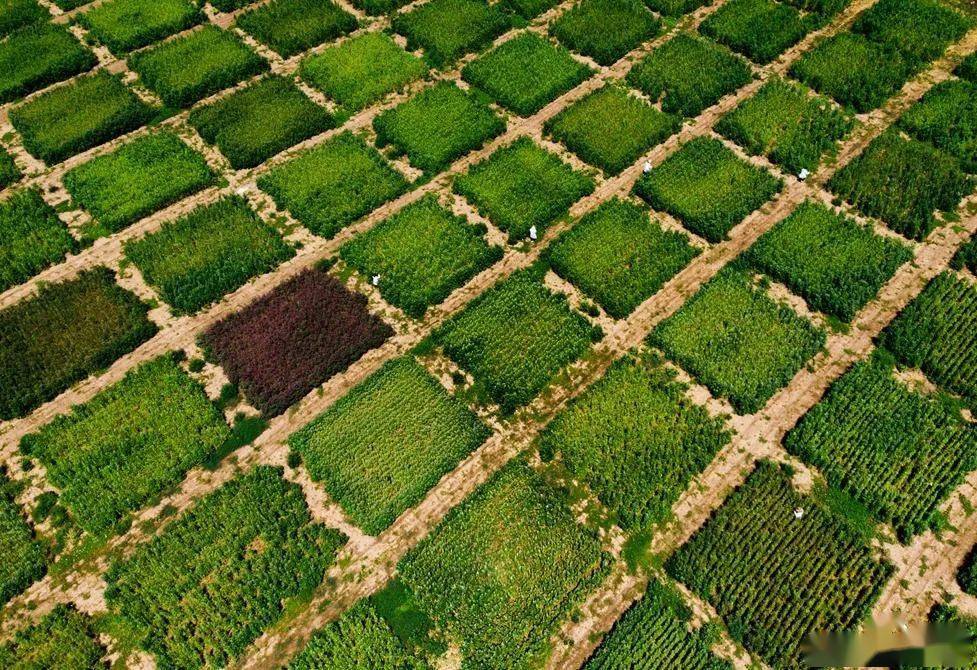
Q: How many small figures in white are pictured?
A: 5